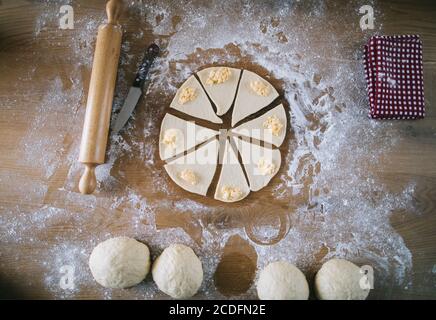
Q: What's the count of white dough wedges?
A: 8